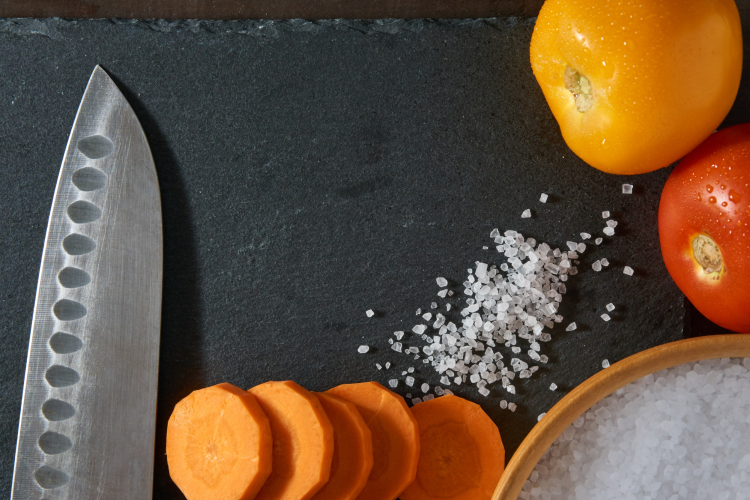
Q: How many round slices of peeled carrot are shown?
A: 5